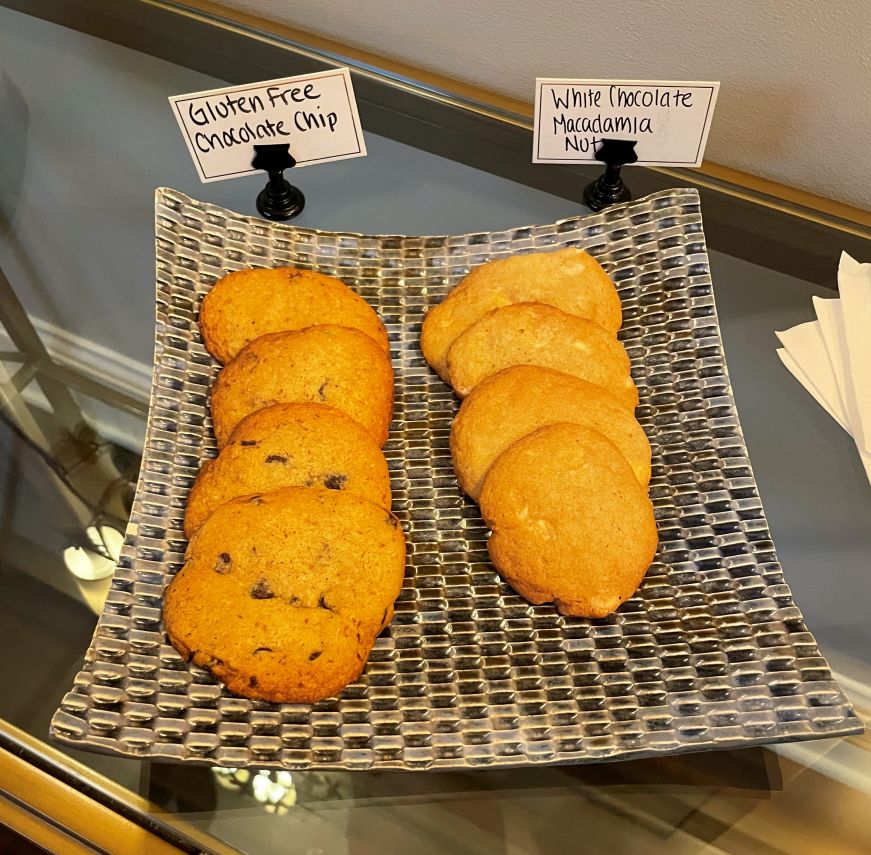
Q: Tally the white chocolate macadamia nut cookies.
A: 4